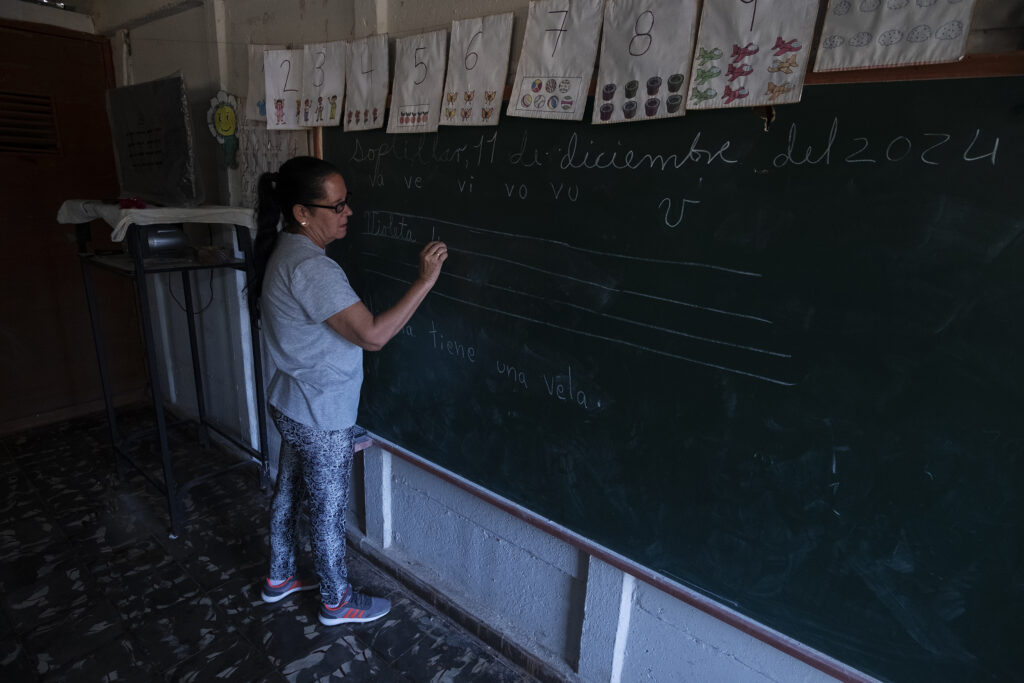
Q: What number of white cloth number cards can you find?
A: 10